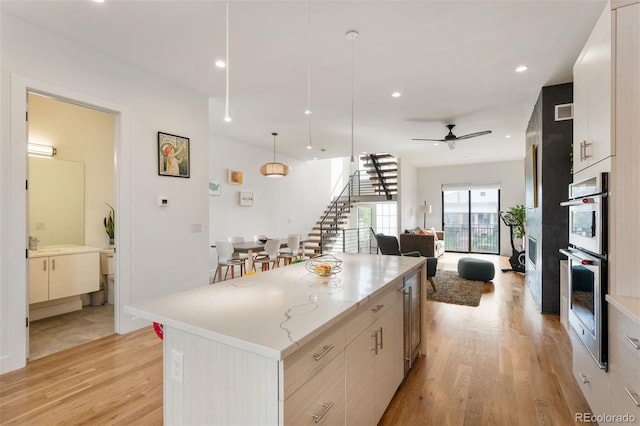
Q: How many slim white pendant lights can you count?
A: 3